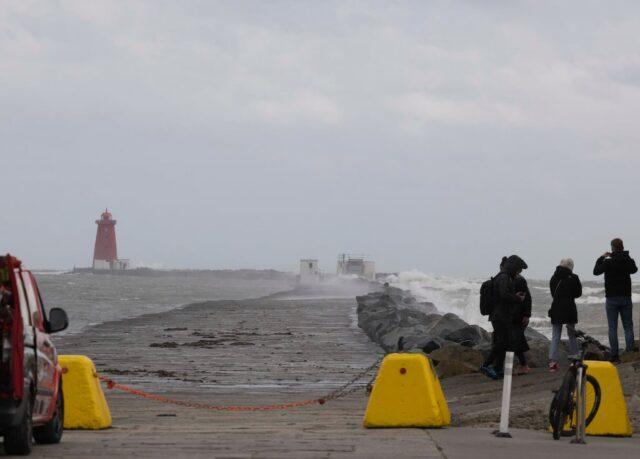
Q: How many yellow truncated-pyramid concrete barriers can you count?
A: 3